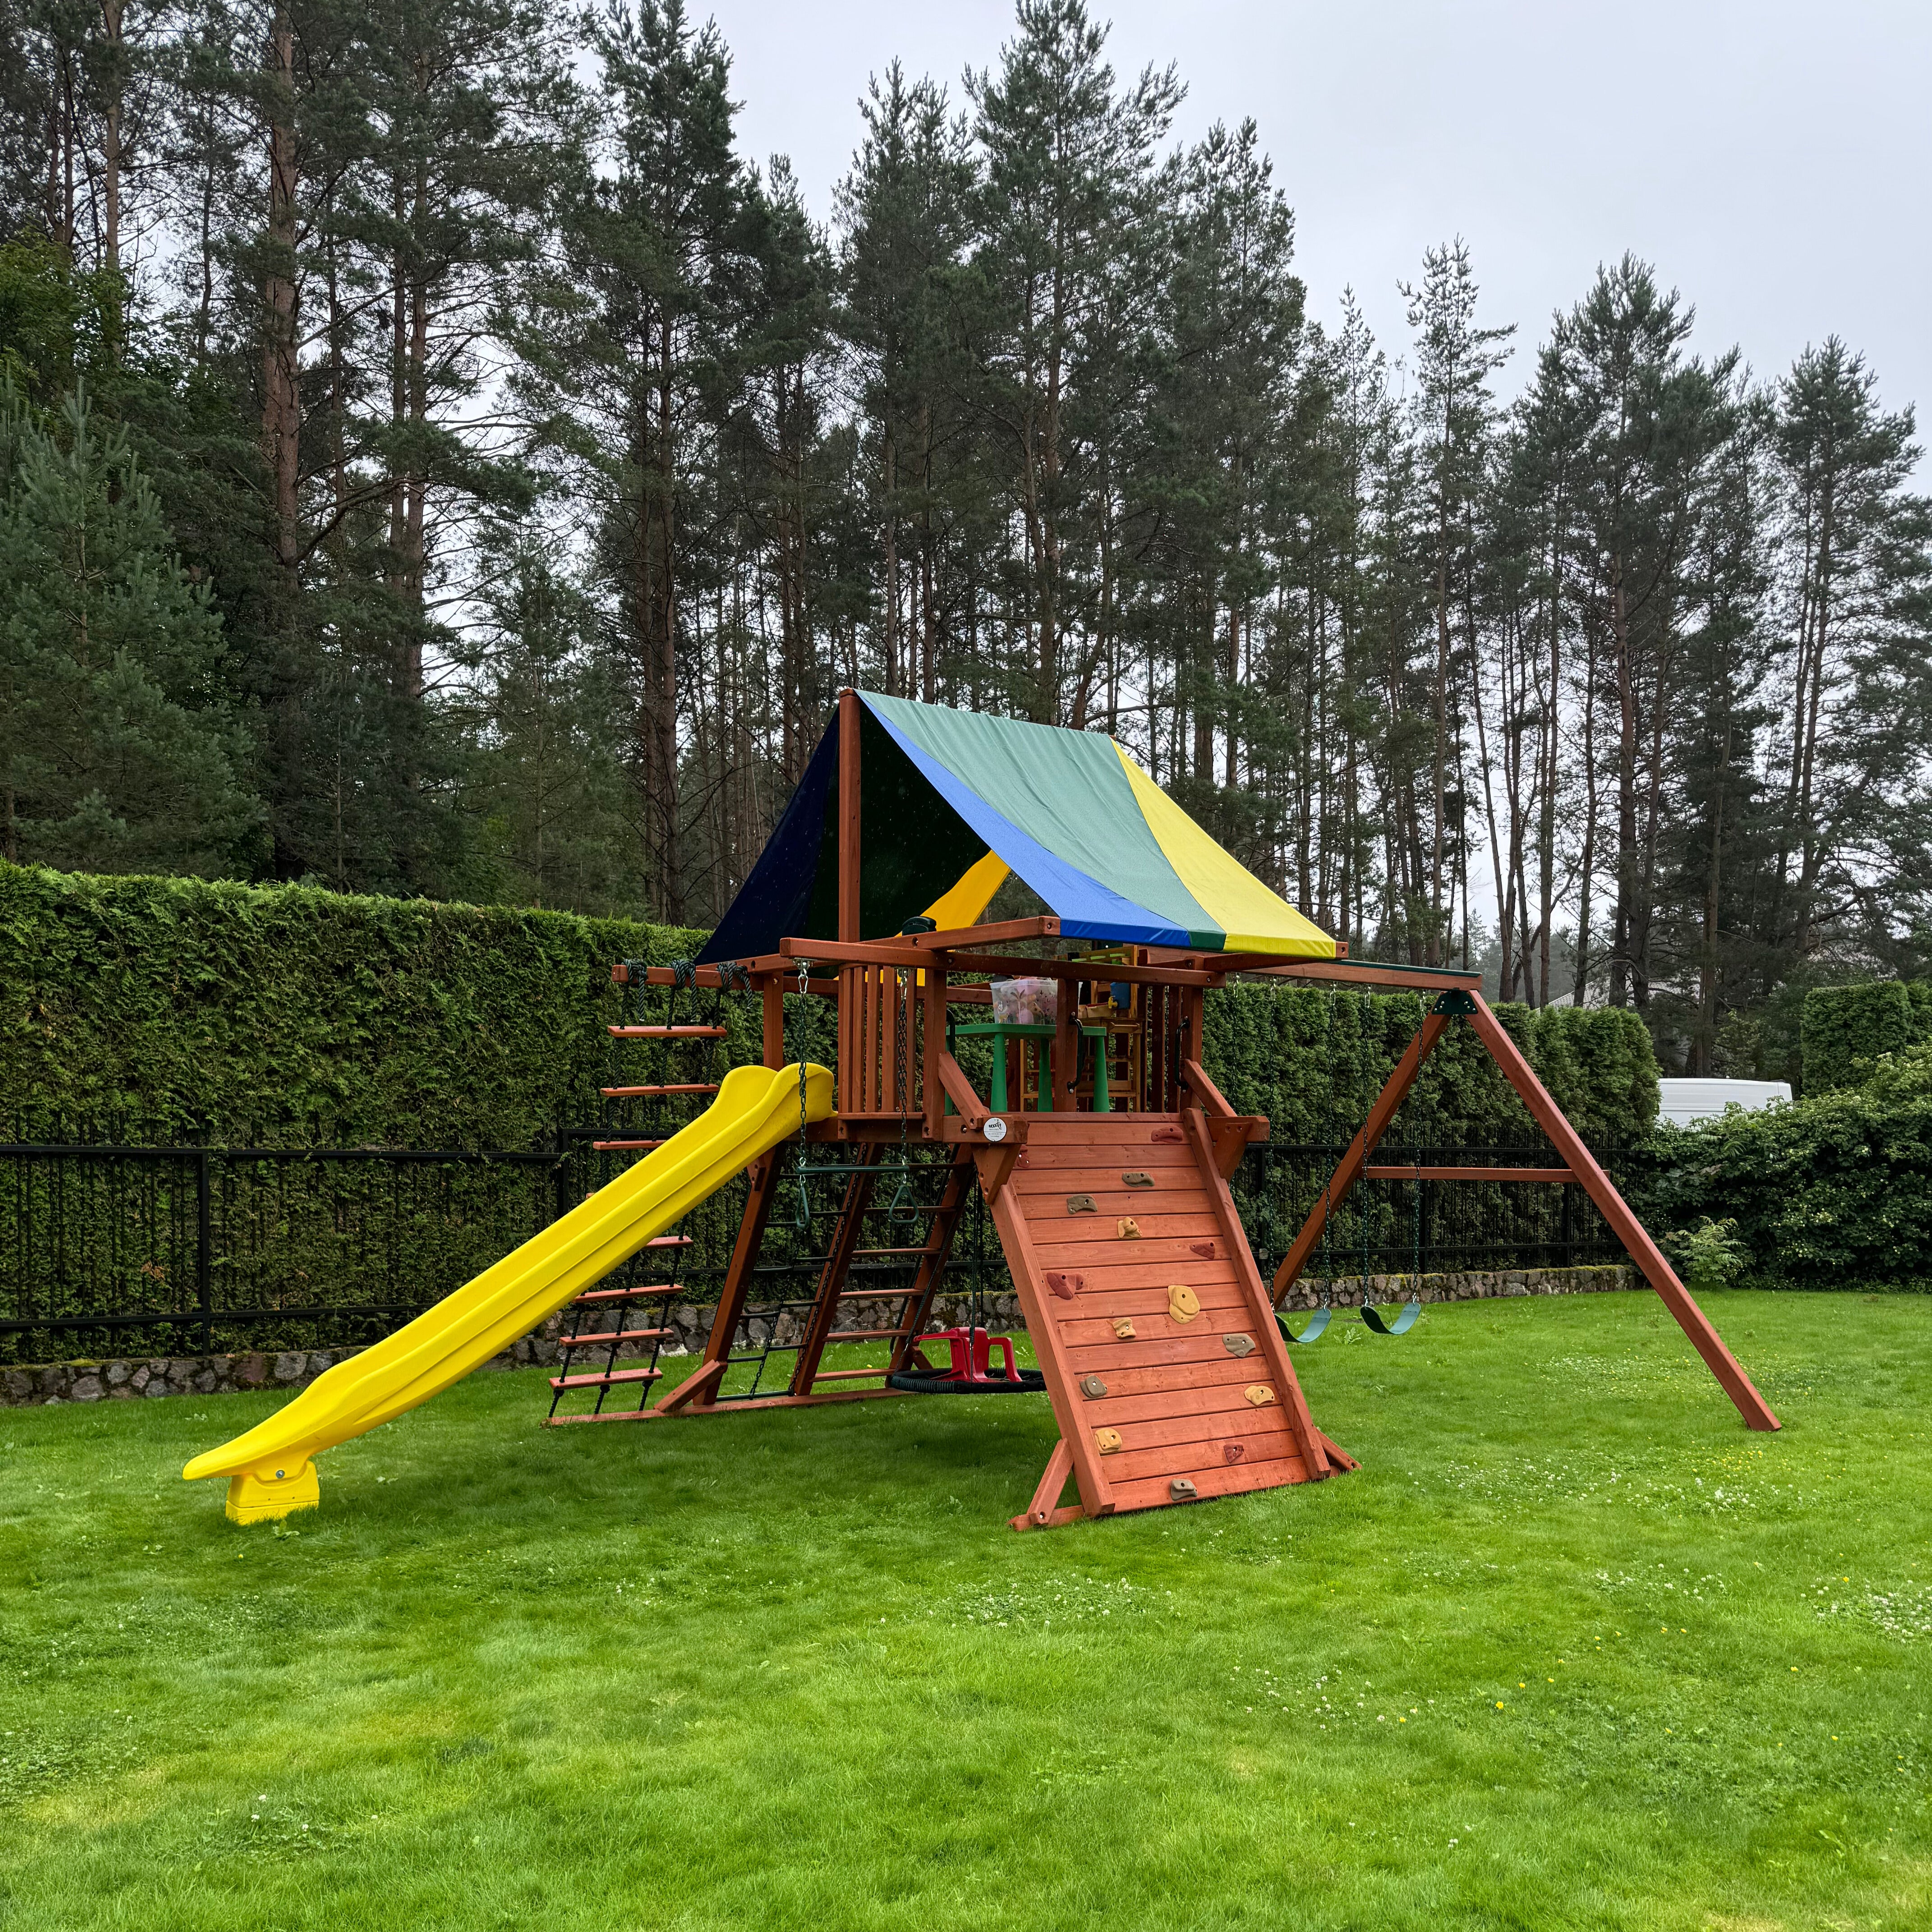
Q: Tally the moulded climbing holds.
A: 15